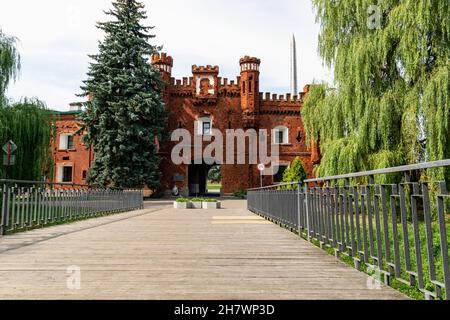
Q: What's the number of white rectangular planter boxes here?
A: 3